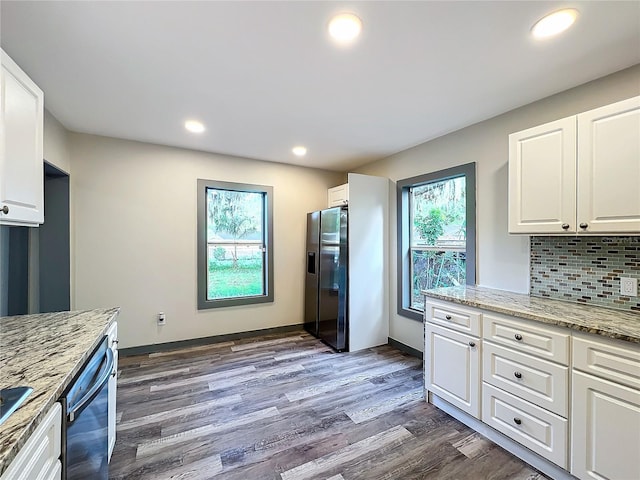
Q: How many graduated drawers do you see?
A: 3